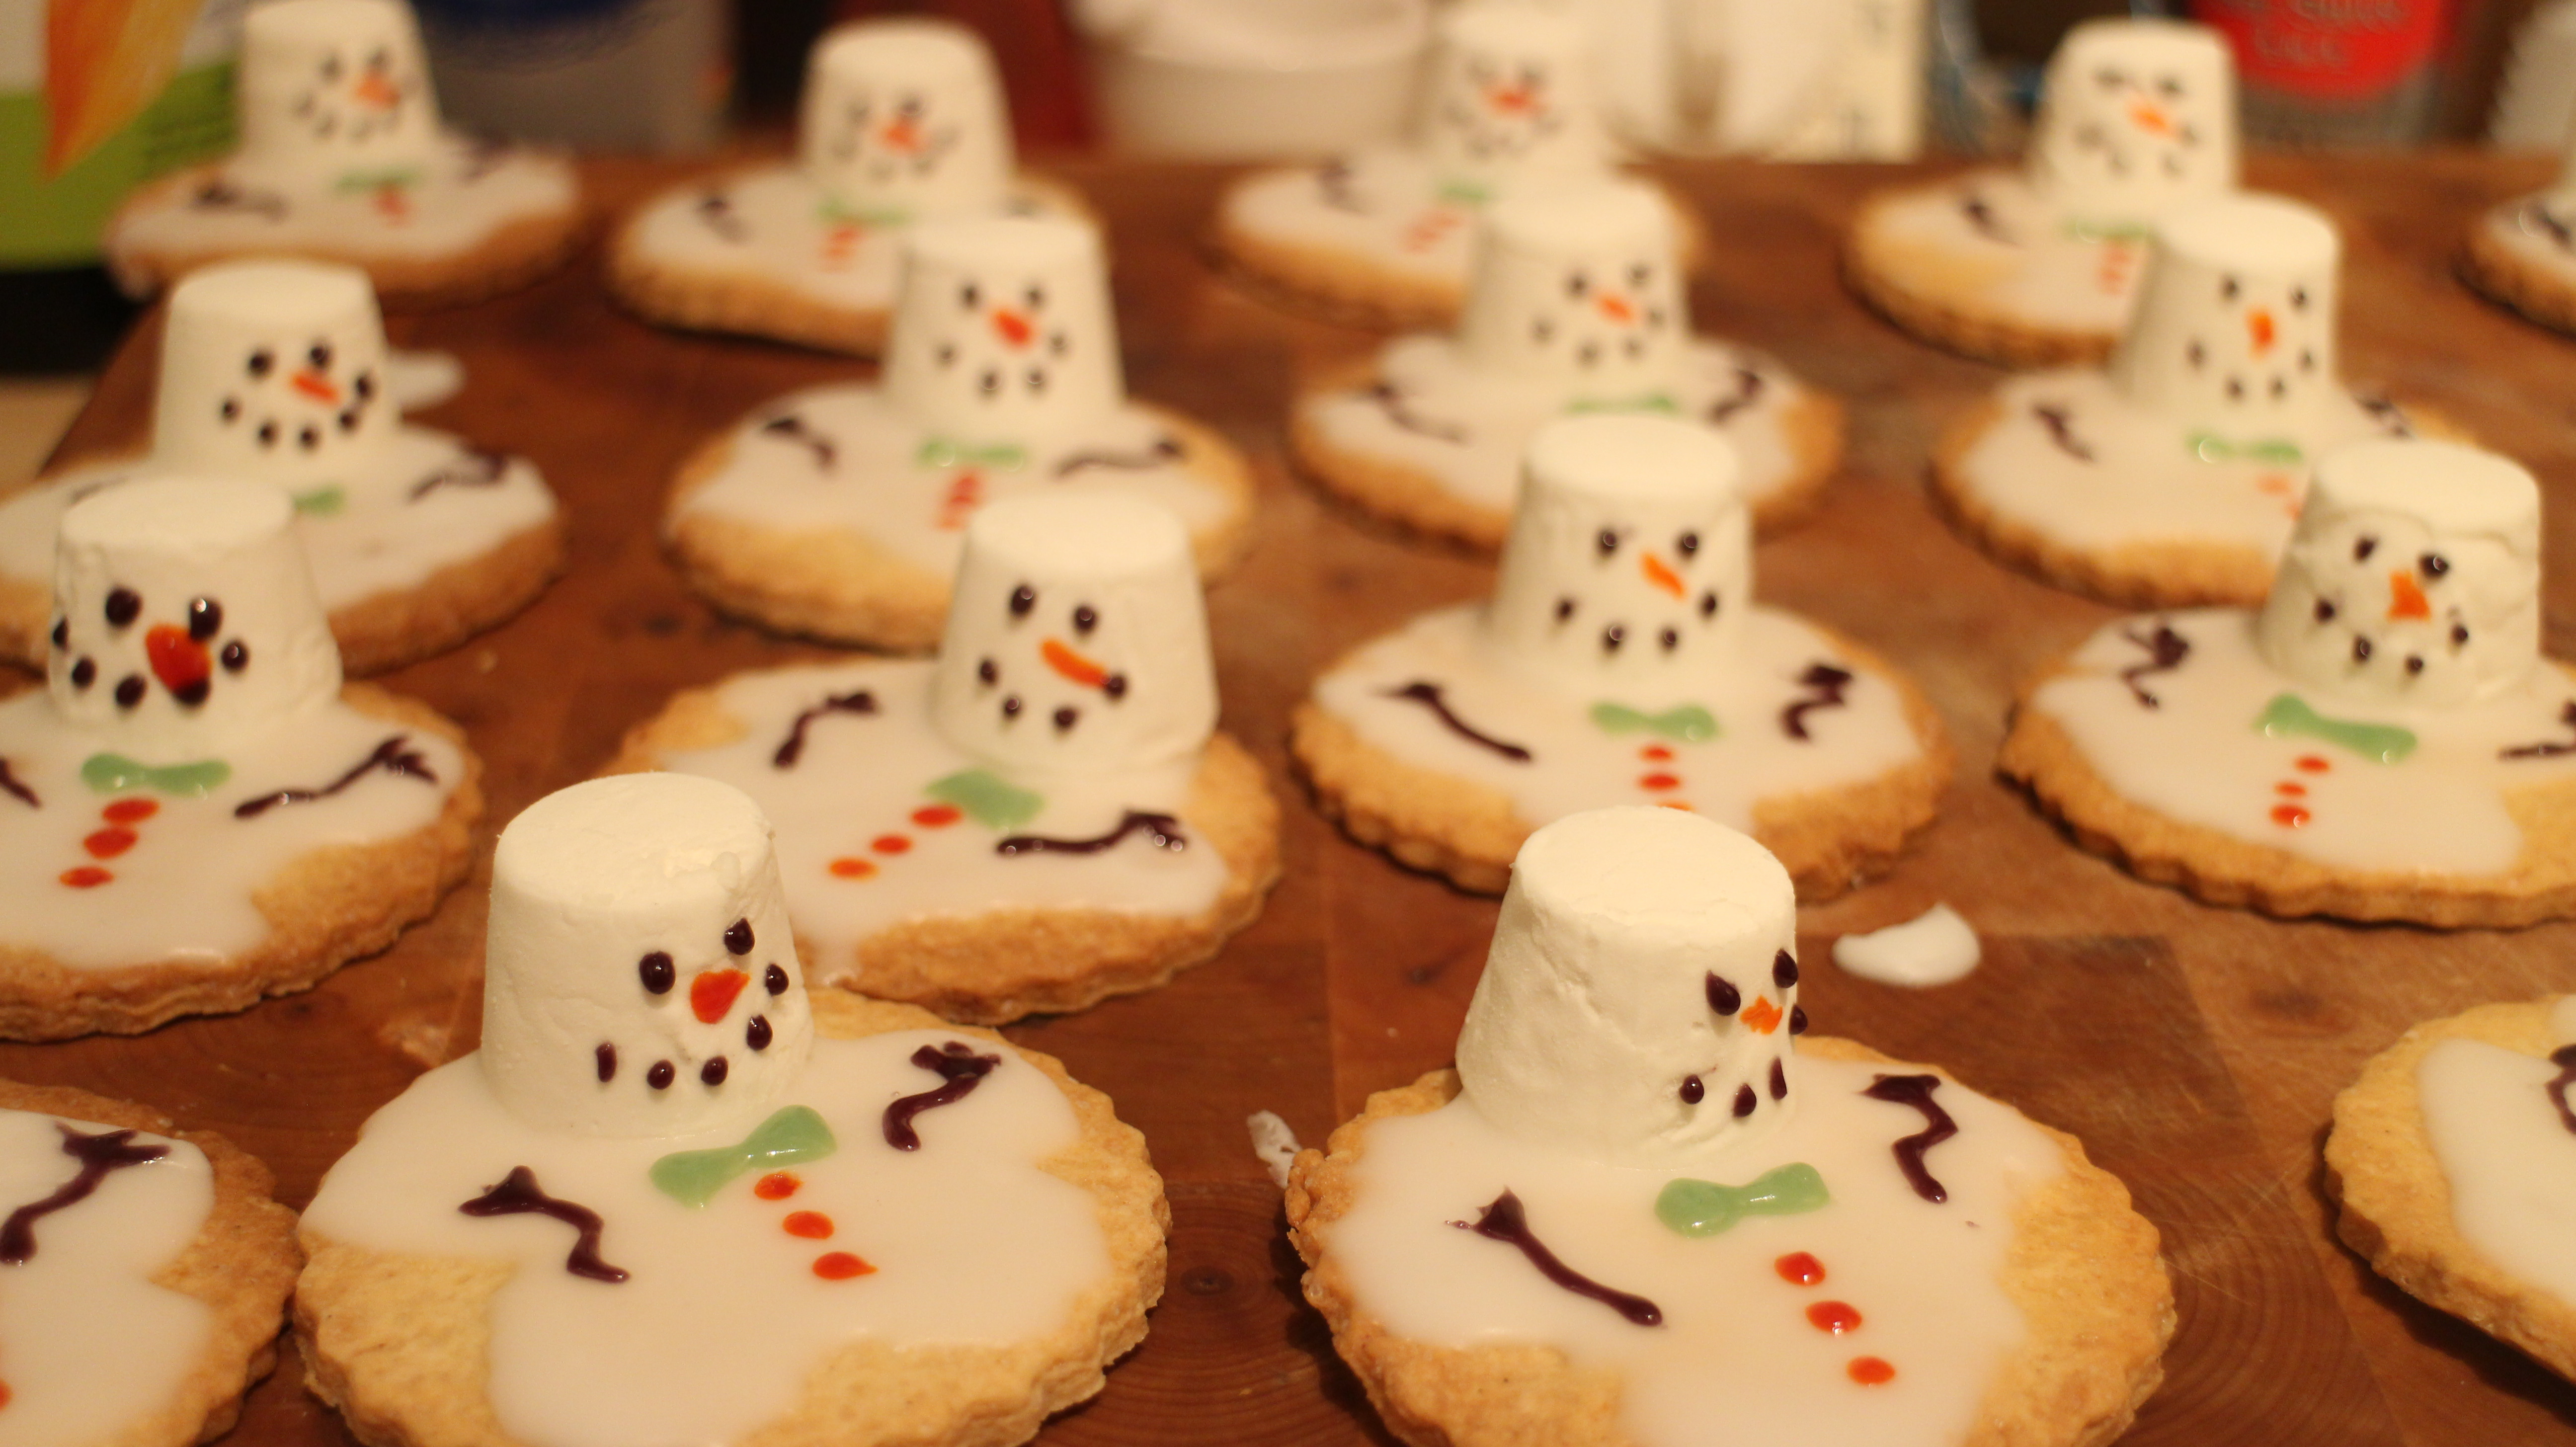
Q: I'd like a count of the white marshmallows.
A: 14